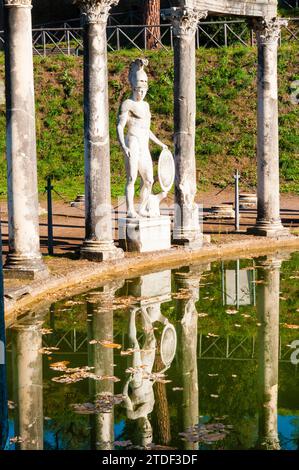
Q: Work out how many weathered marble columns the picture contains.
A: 4